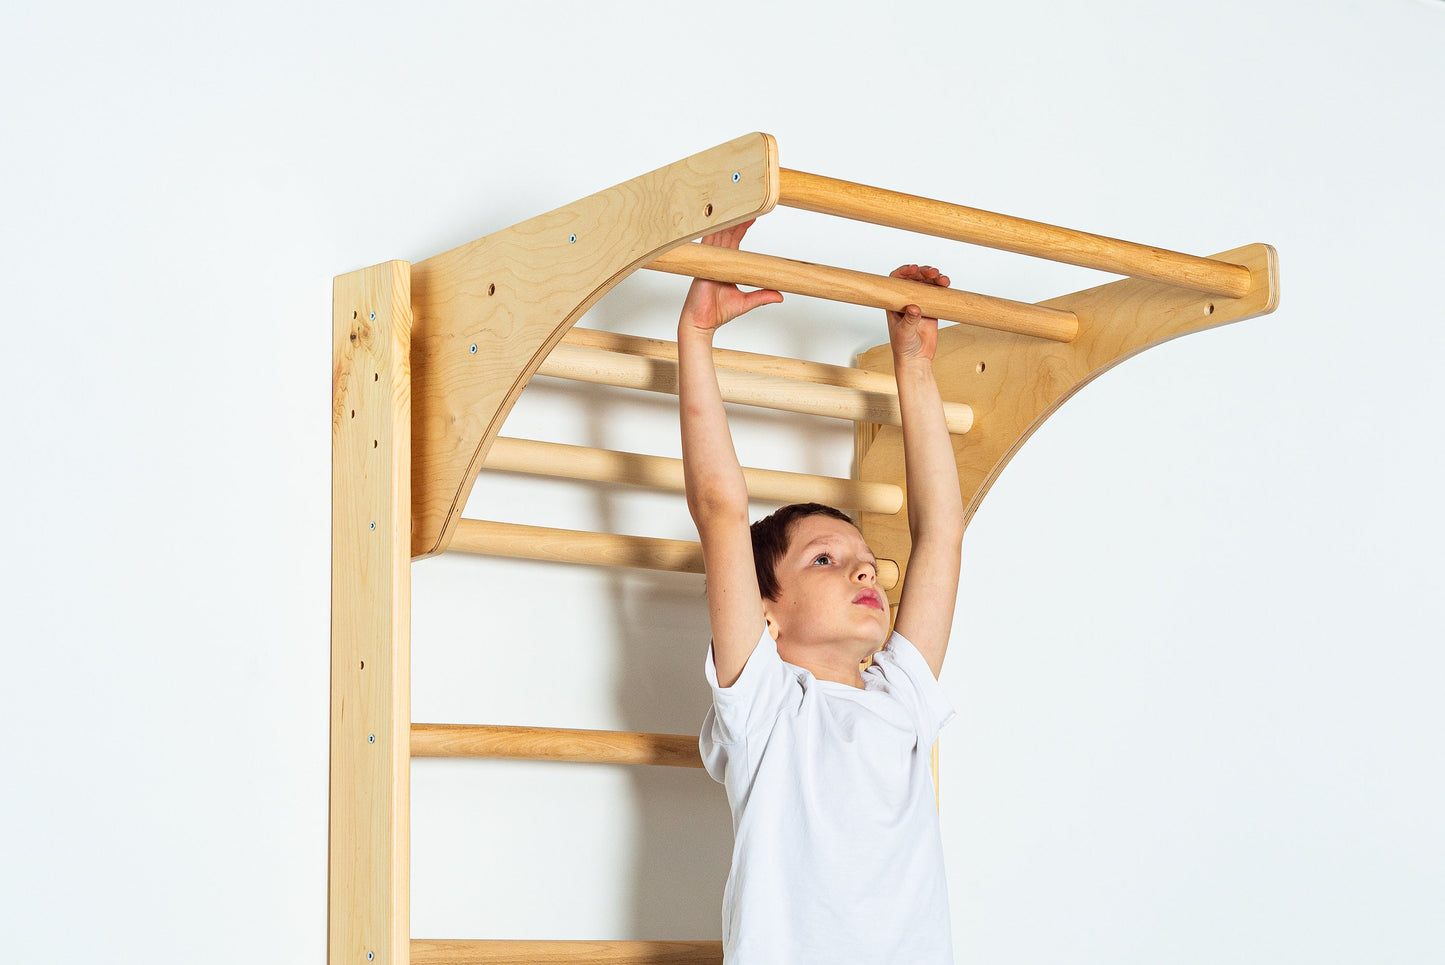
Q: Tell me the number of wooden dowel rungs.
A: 8